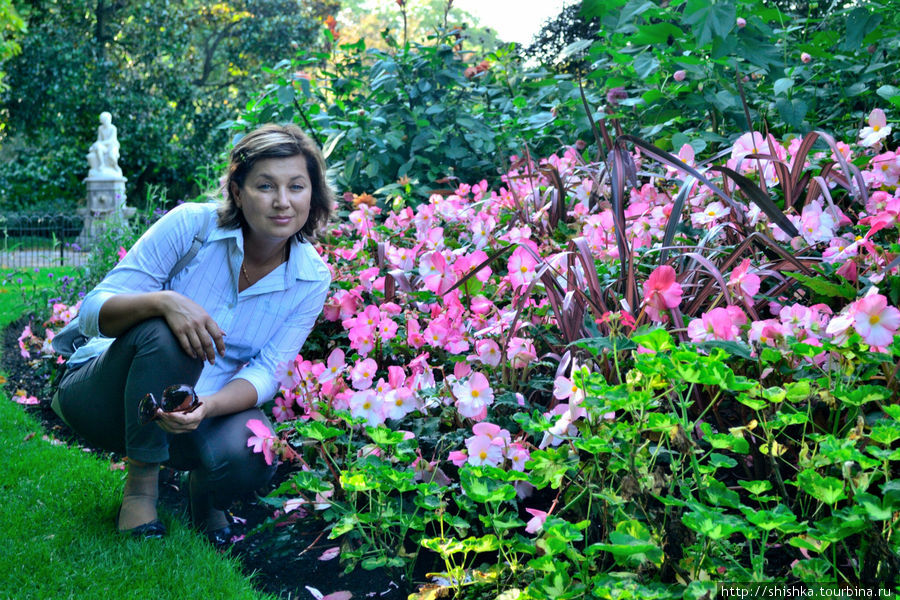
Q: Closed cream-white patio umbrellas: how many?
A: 0